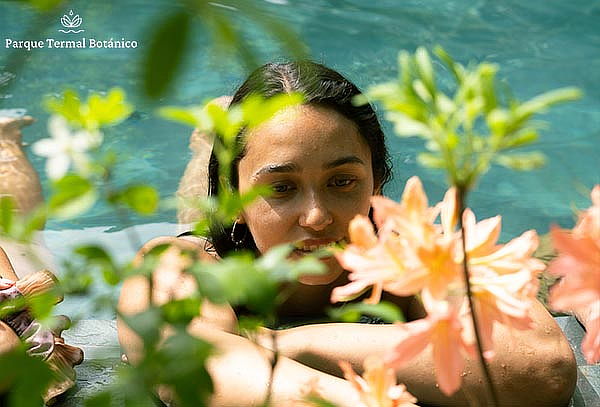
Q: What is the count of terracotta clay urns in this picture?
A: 0